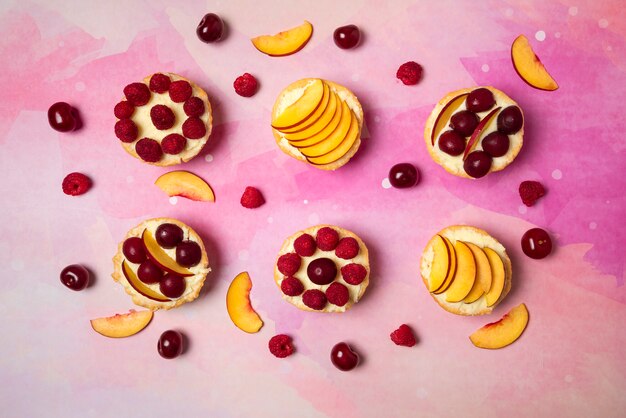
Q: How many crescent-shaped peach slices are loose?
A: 6